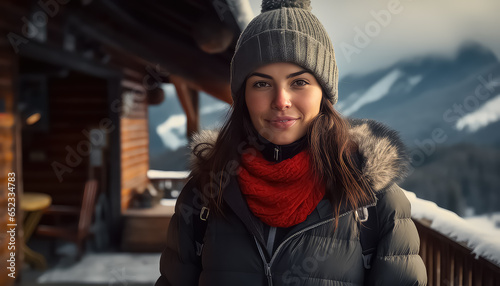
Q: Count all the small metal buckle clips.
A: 2